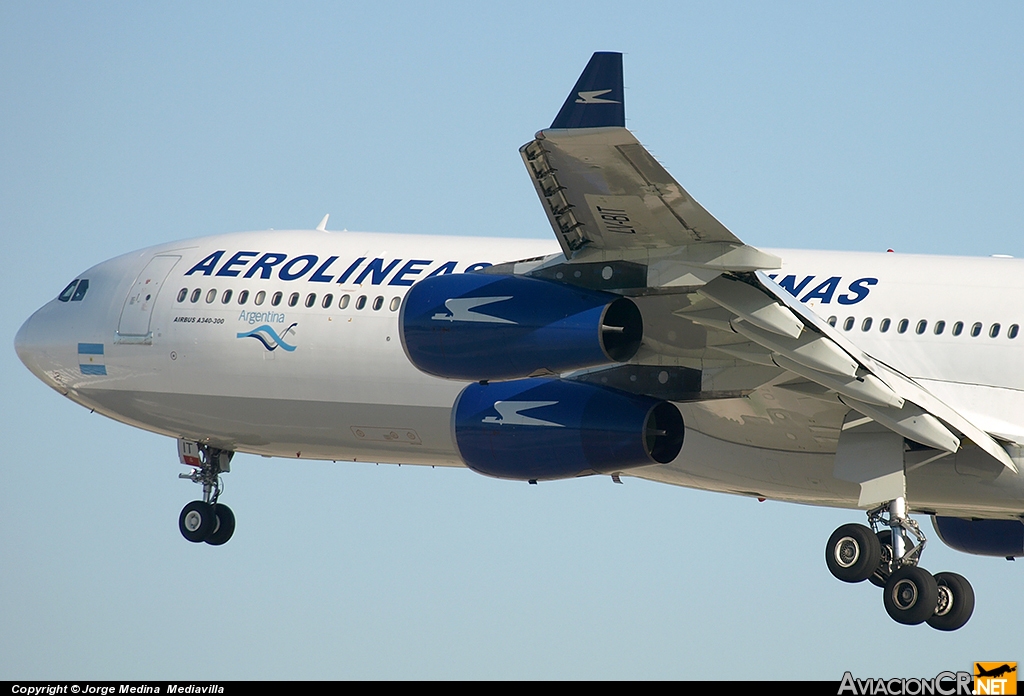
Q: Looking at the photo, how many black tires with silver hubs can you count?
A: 6